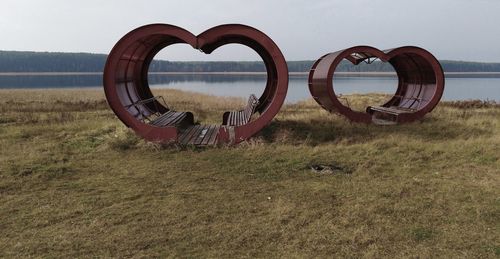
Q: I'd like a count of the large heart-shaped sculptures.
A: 2